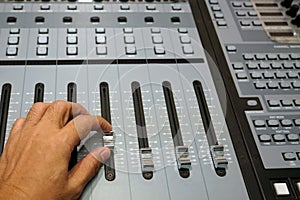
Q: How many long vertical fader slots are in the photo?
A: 7